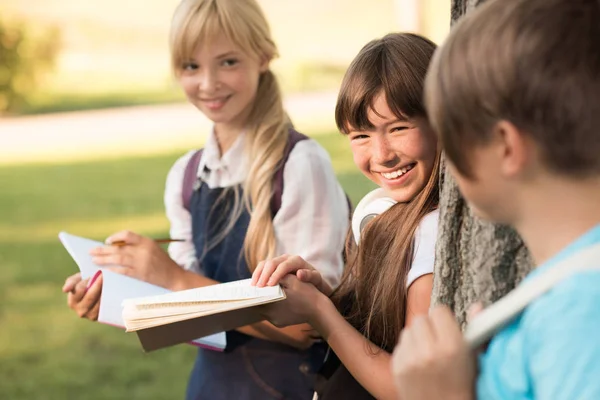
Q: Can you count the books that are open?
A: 2